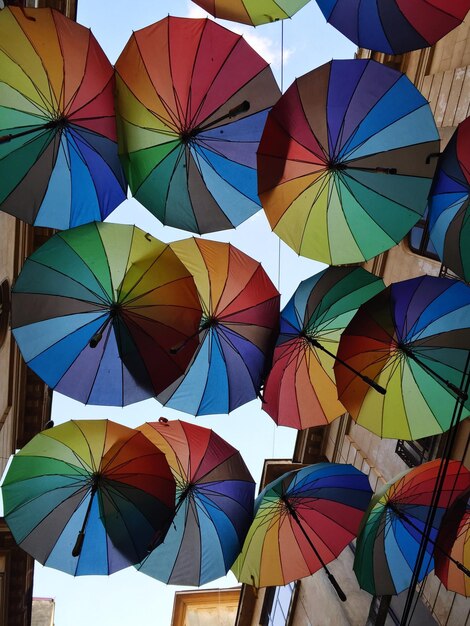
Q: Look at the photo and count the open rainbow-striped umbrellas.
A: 15